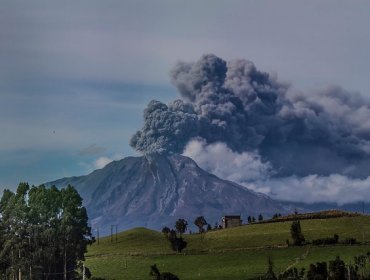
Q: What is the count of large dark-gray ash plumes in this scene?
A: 1